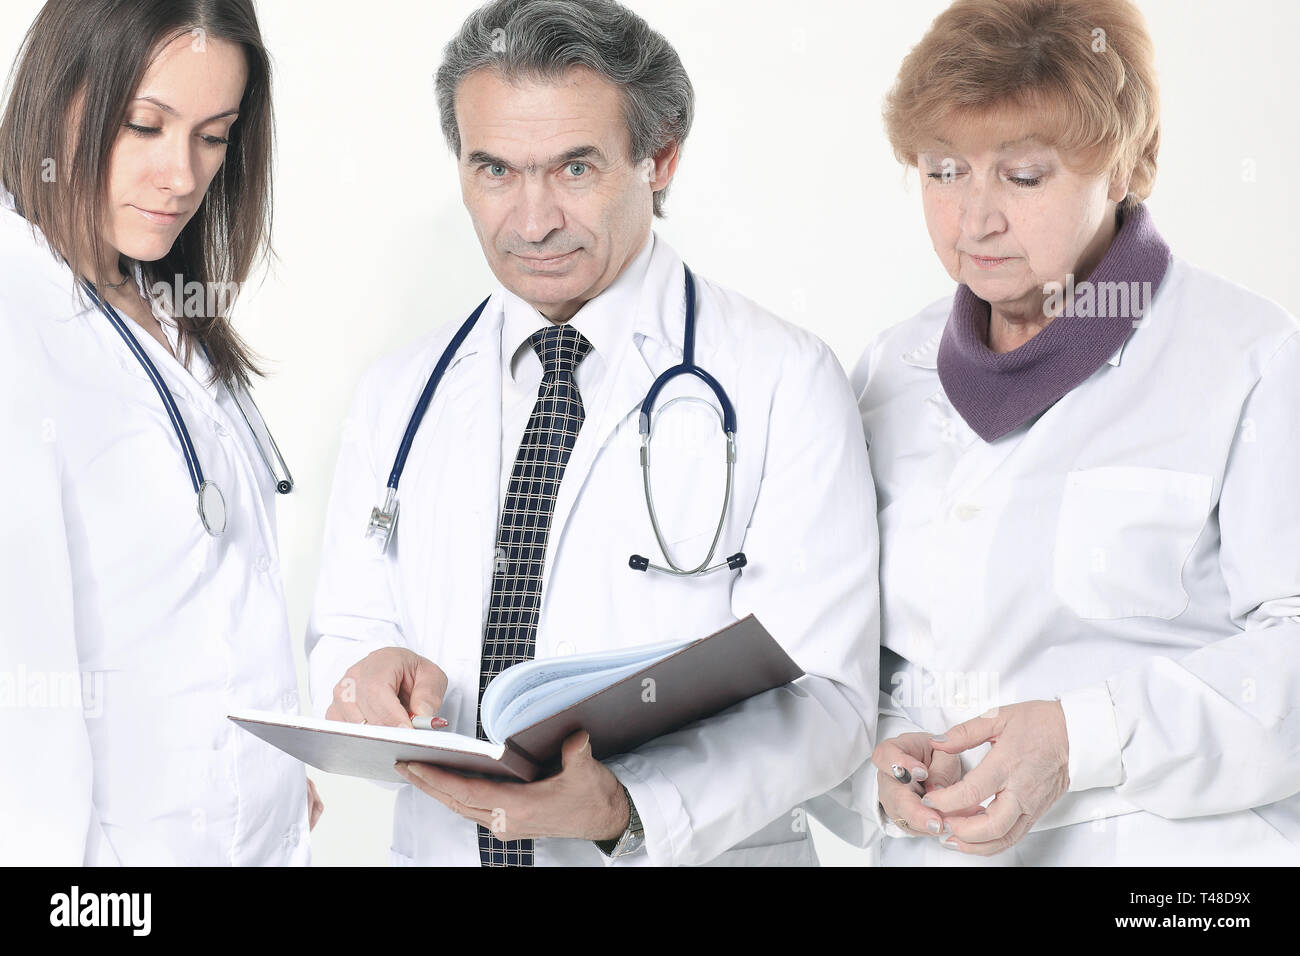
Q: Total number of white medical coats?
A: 3